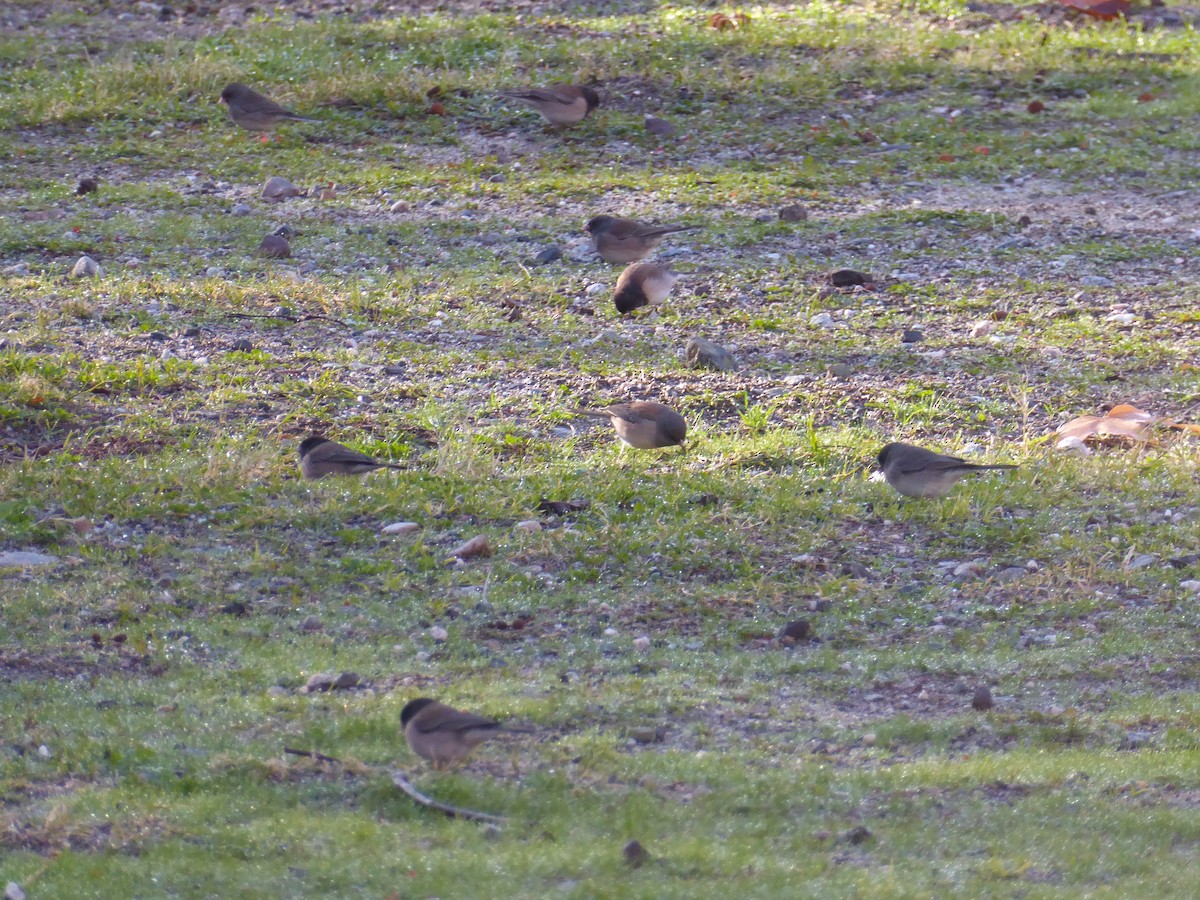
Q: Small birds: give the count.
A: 8